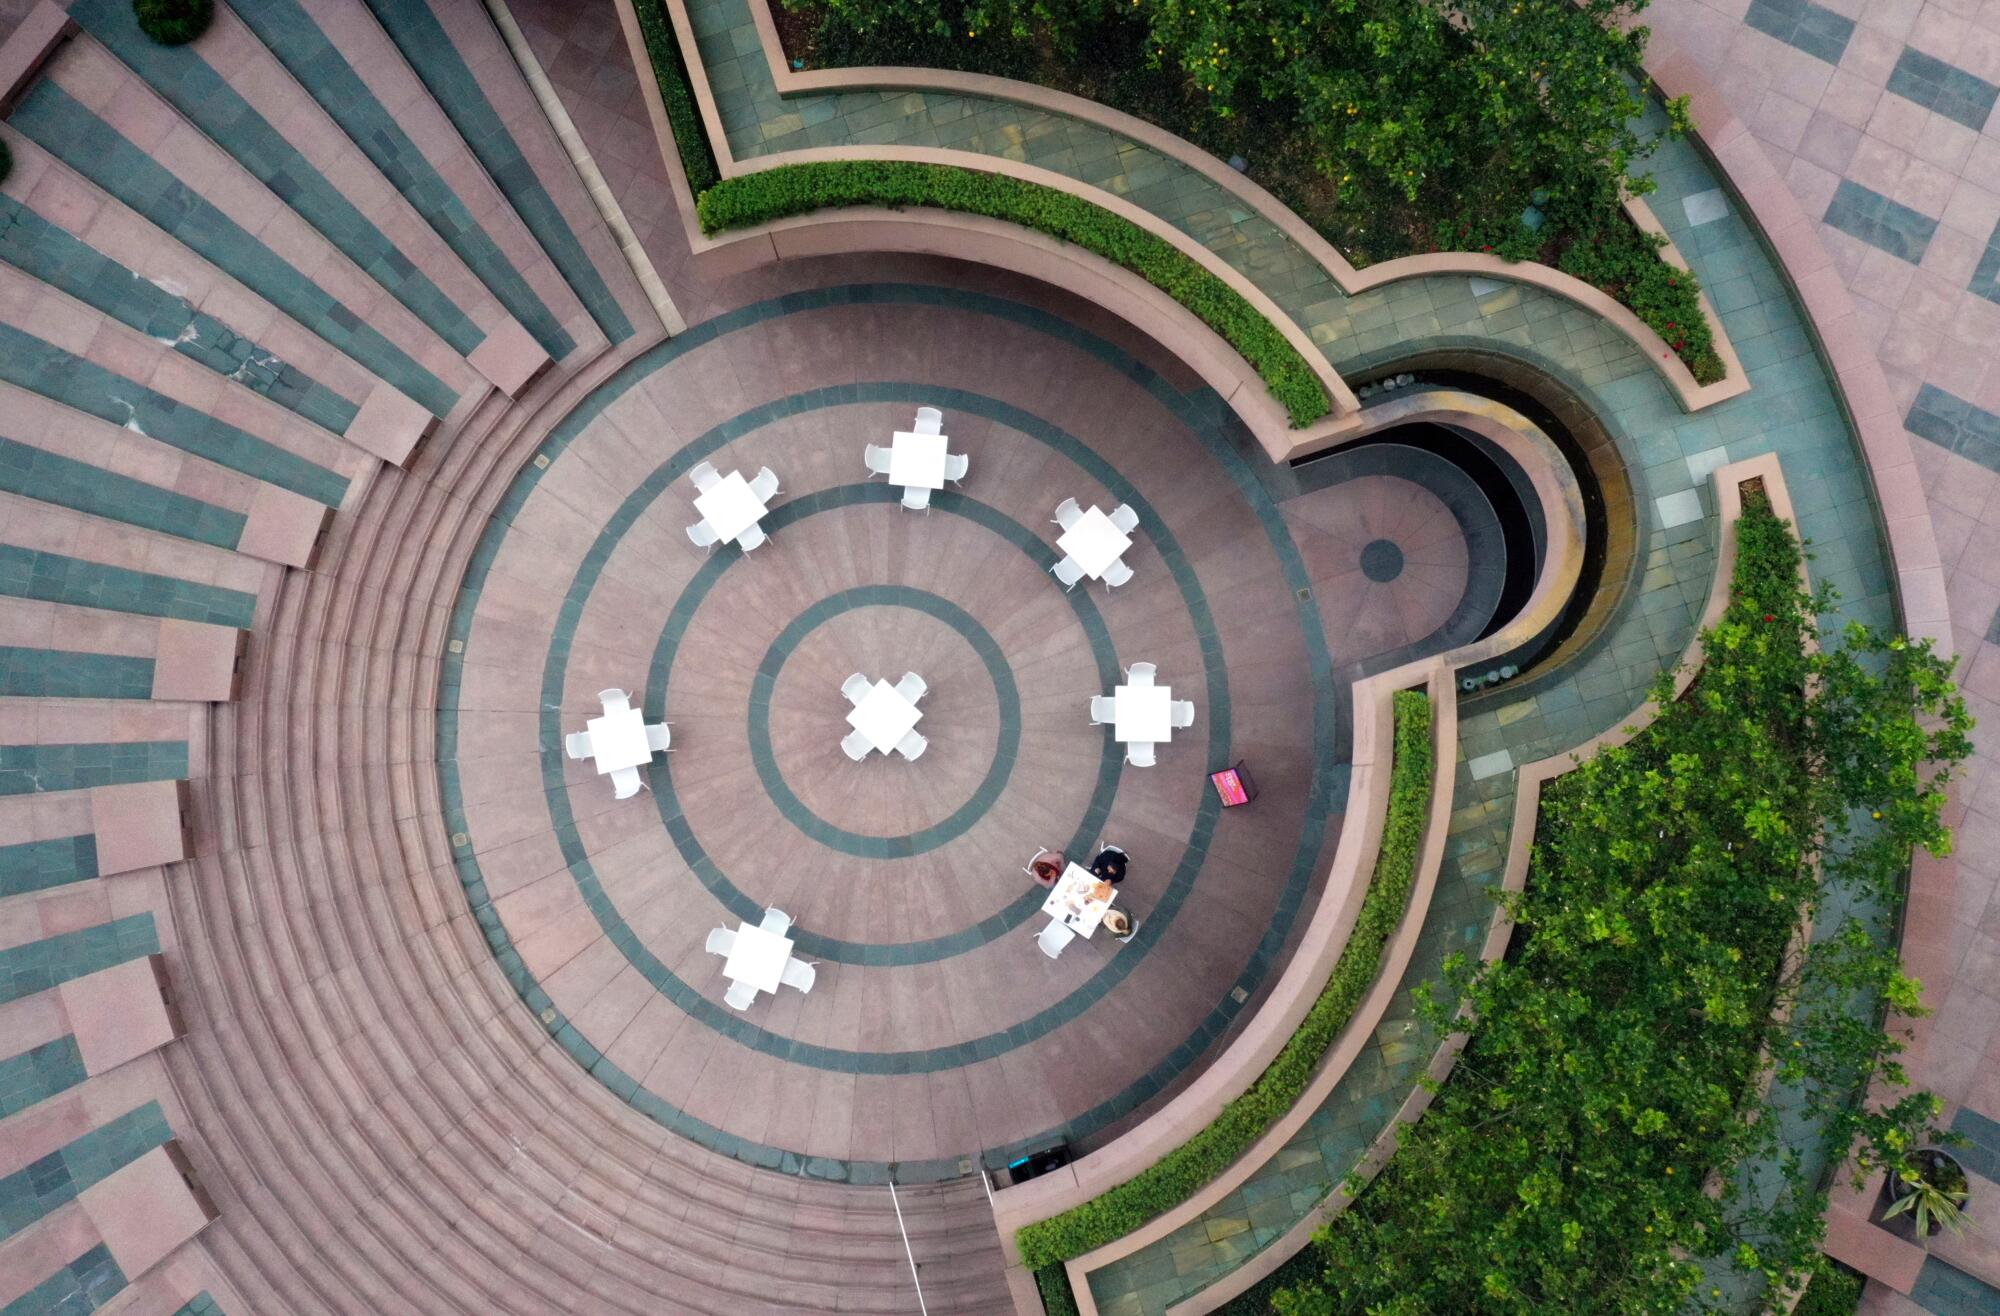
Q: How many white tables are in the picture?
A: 8